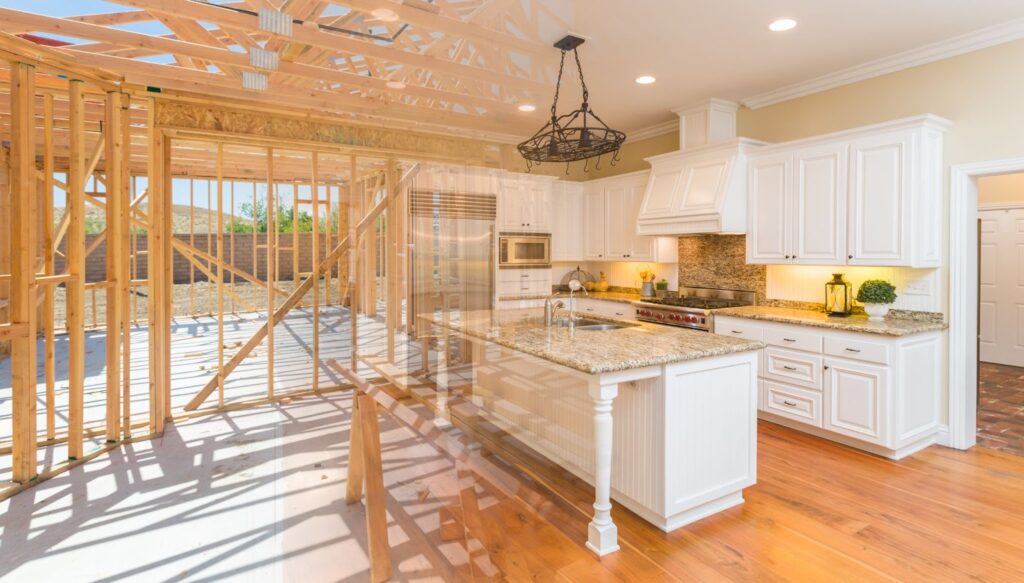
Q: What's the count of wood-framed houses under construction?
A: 1